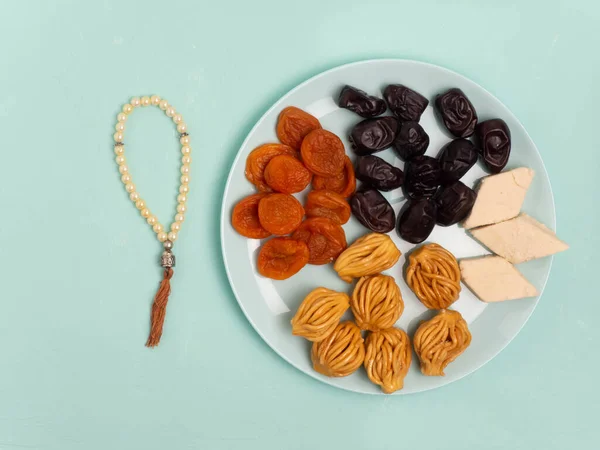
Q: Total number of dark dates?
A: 12